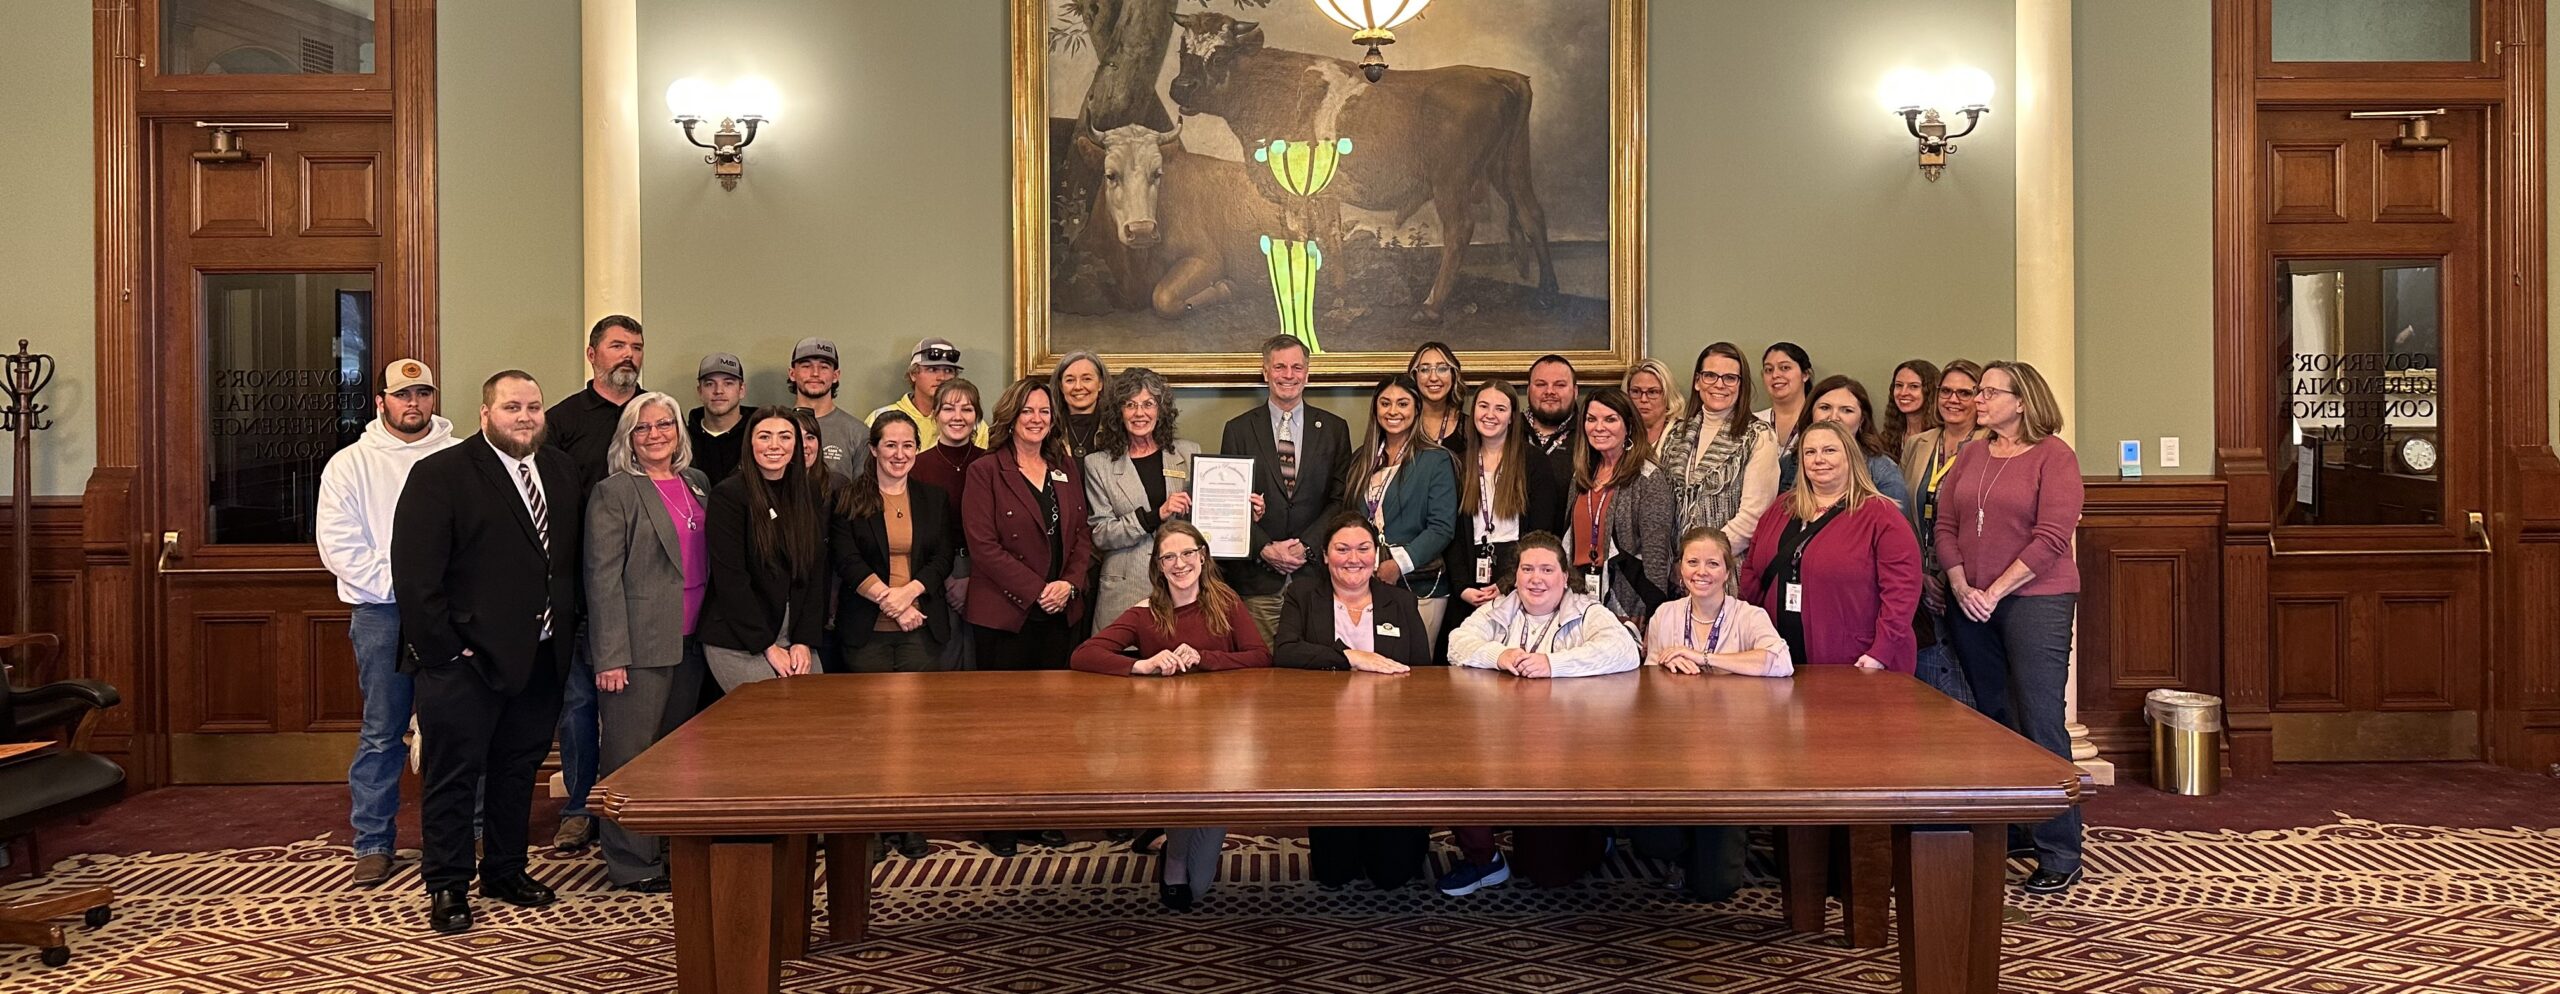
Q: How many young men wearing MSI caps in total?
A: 2